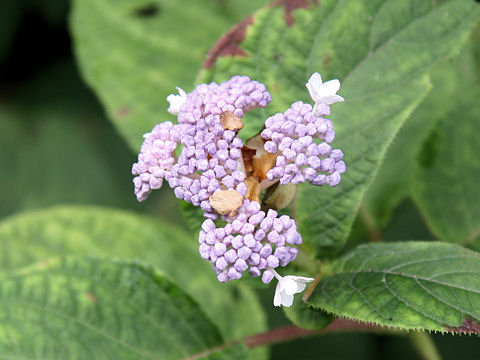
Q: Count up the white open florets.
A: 3